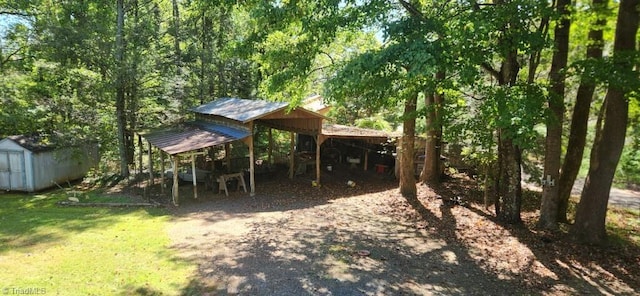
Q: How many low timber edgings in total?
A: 1